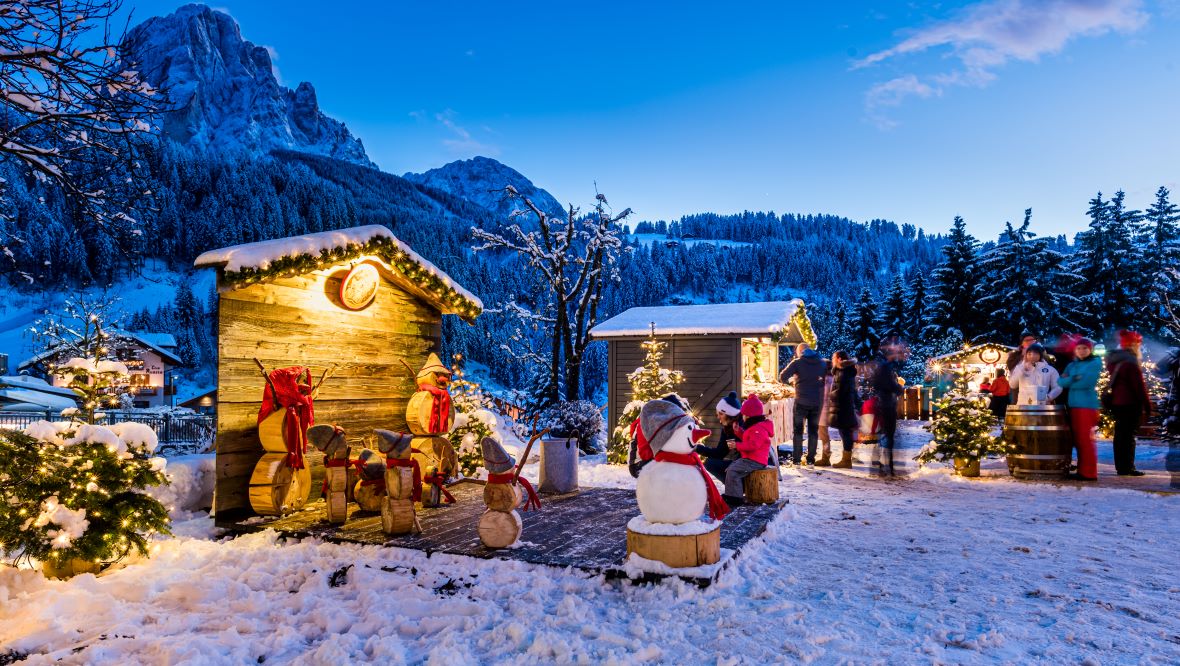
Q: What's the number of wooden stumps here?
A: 2